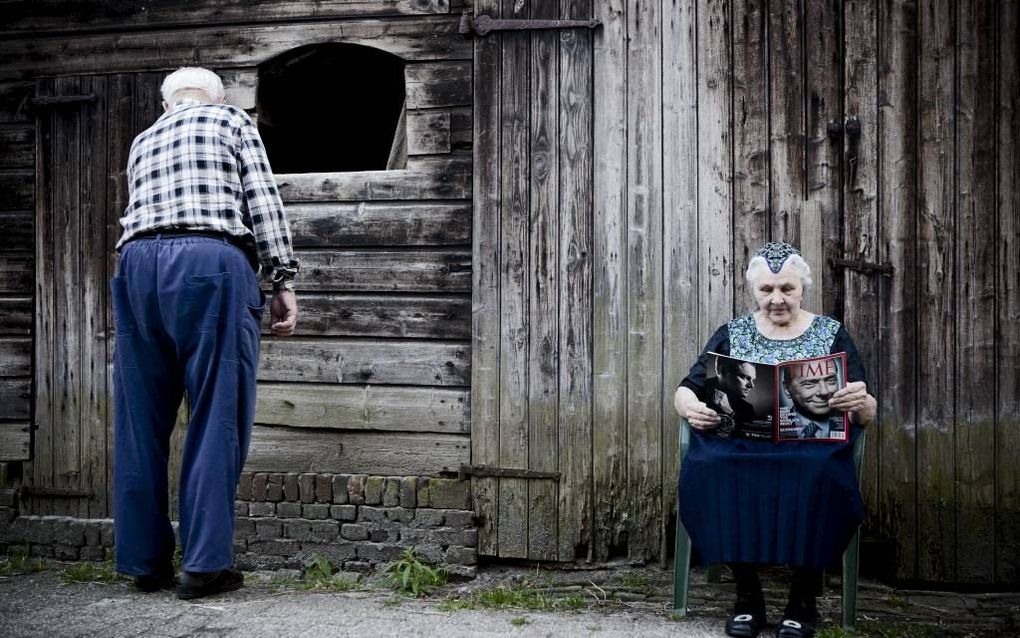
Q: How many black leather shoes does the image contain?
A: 4